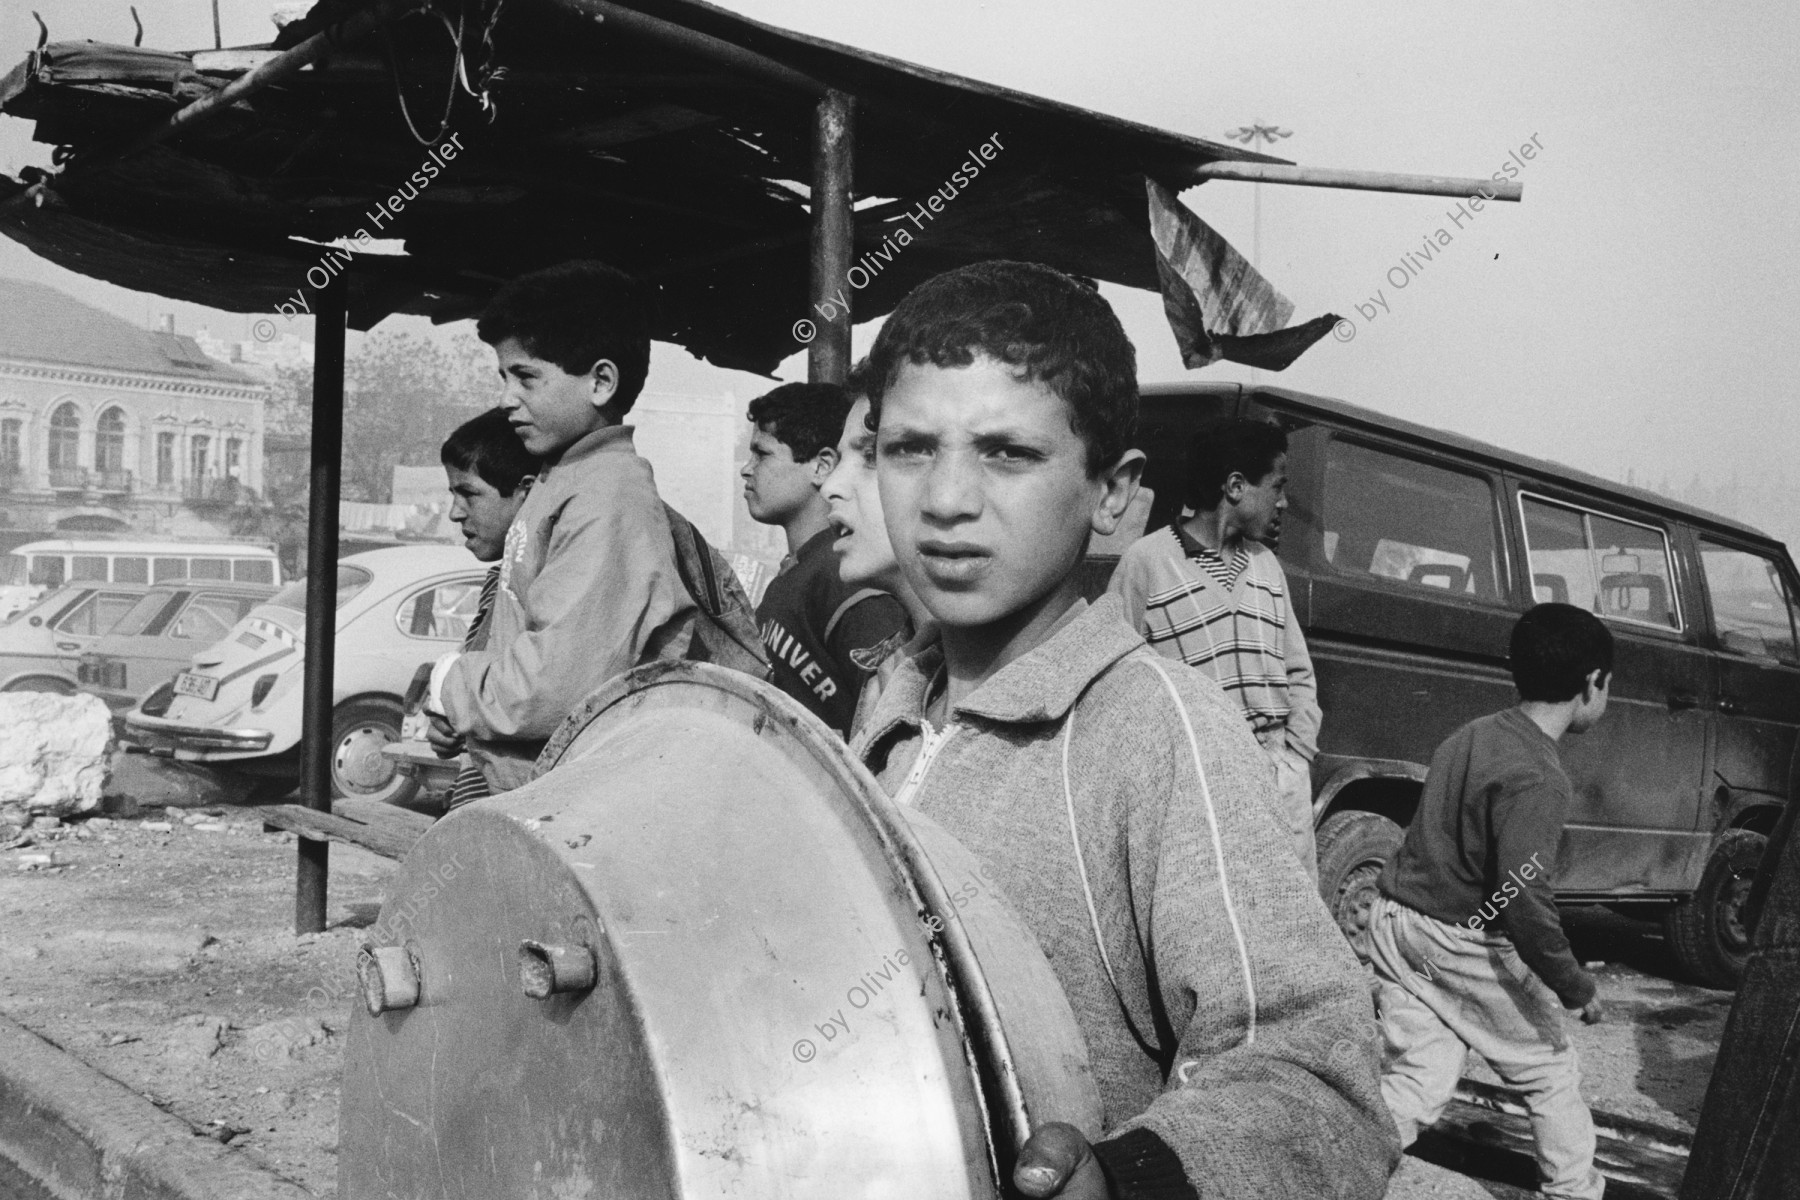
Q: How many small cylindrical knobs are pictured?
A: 2